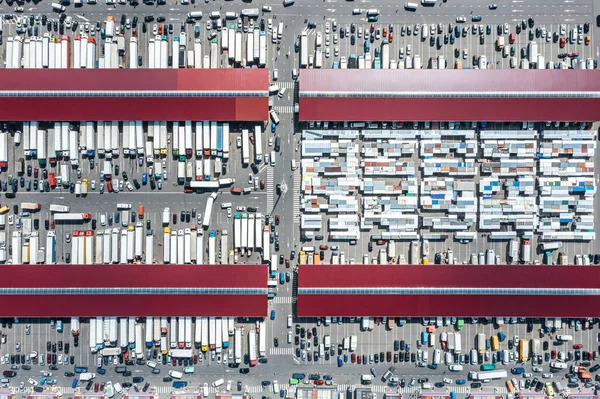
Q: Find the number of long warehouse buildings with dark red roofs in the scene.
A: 4